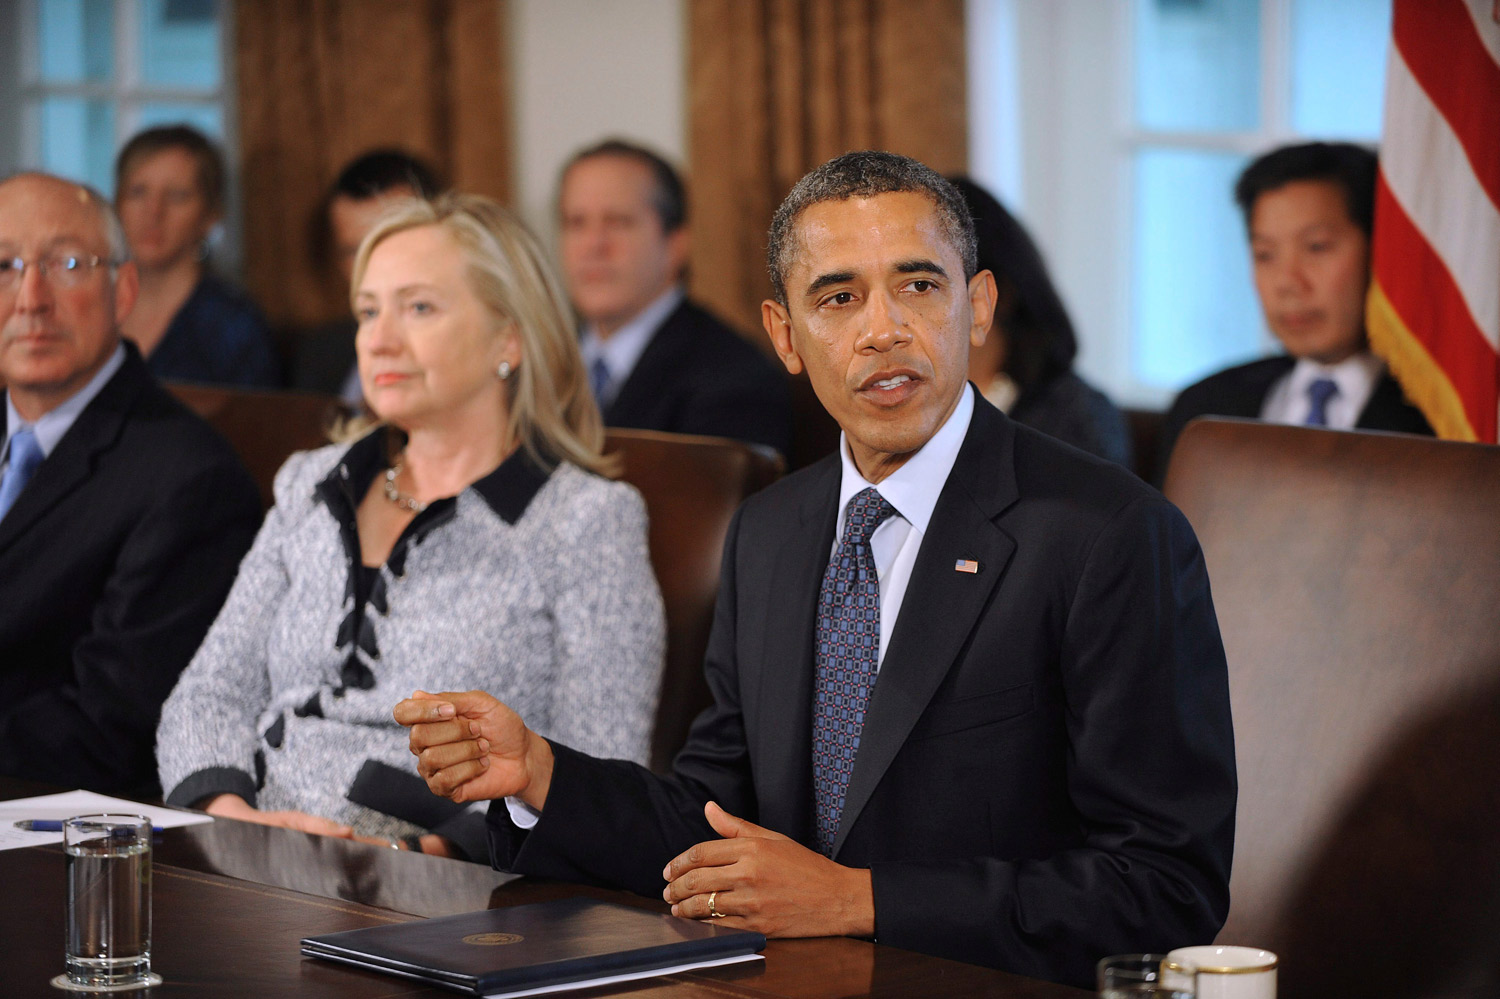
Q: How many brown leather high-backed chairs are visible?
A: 3